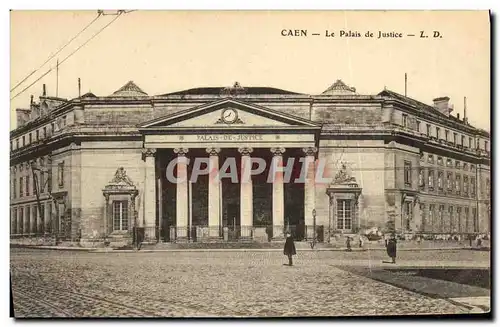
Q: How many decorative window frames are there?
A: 2